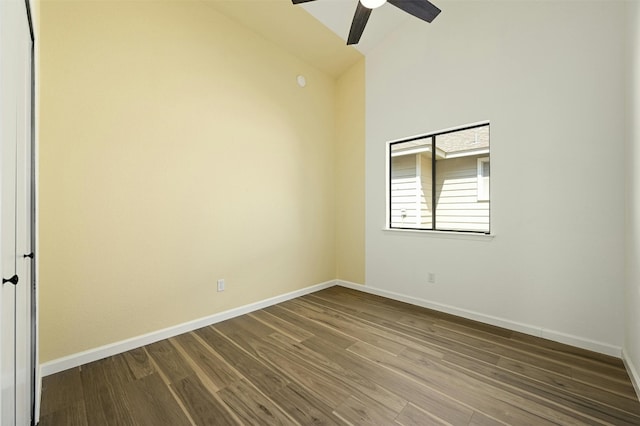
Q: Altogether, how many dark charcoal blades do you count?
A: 3